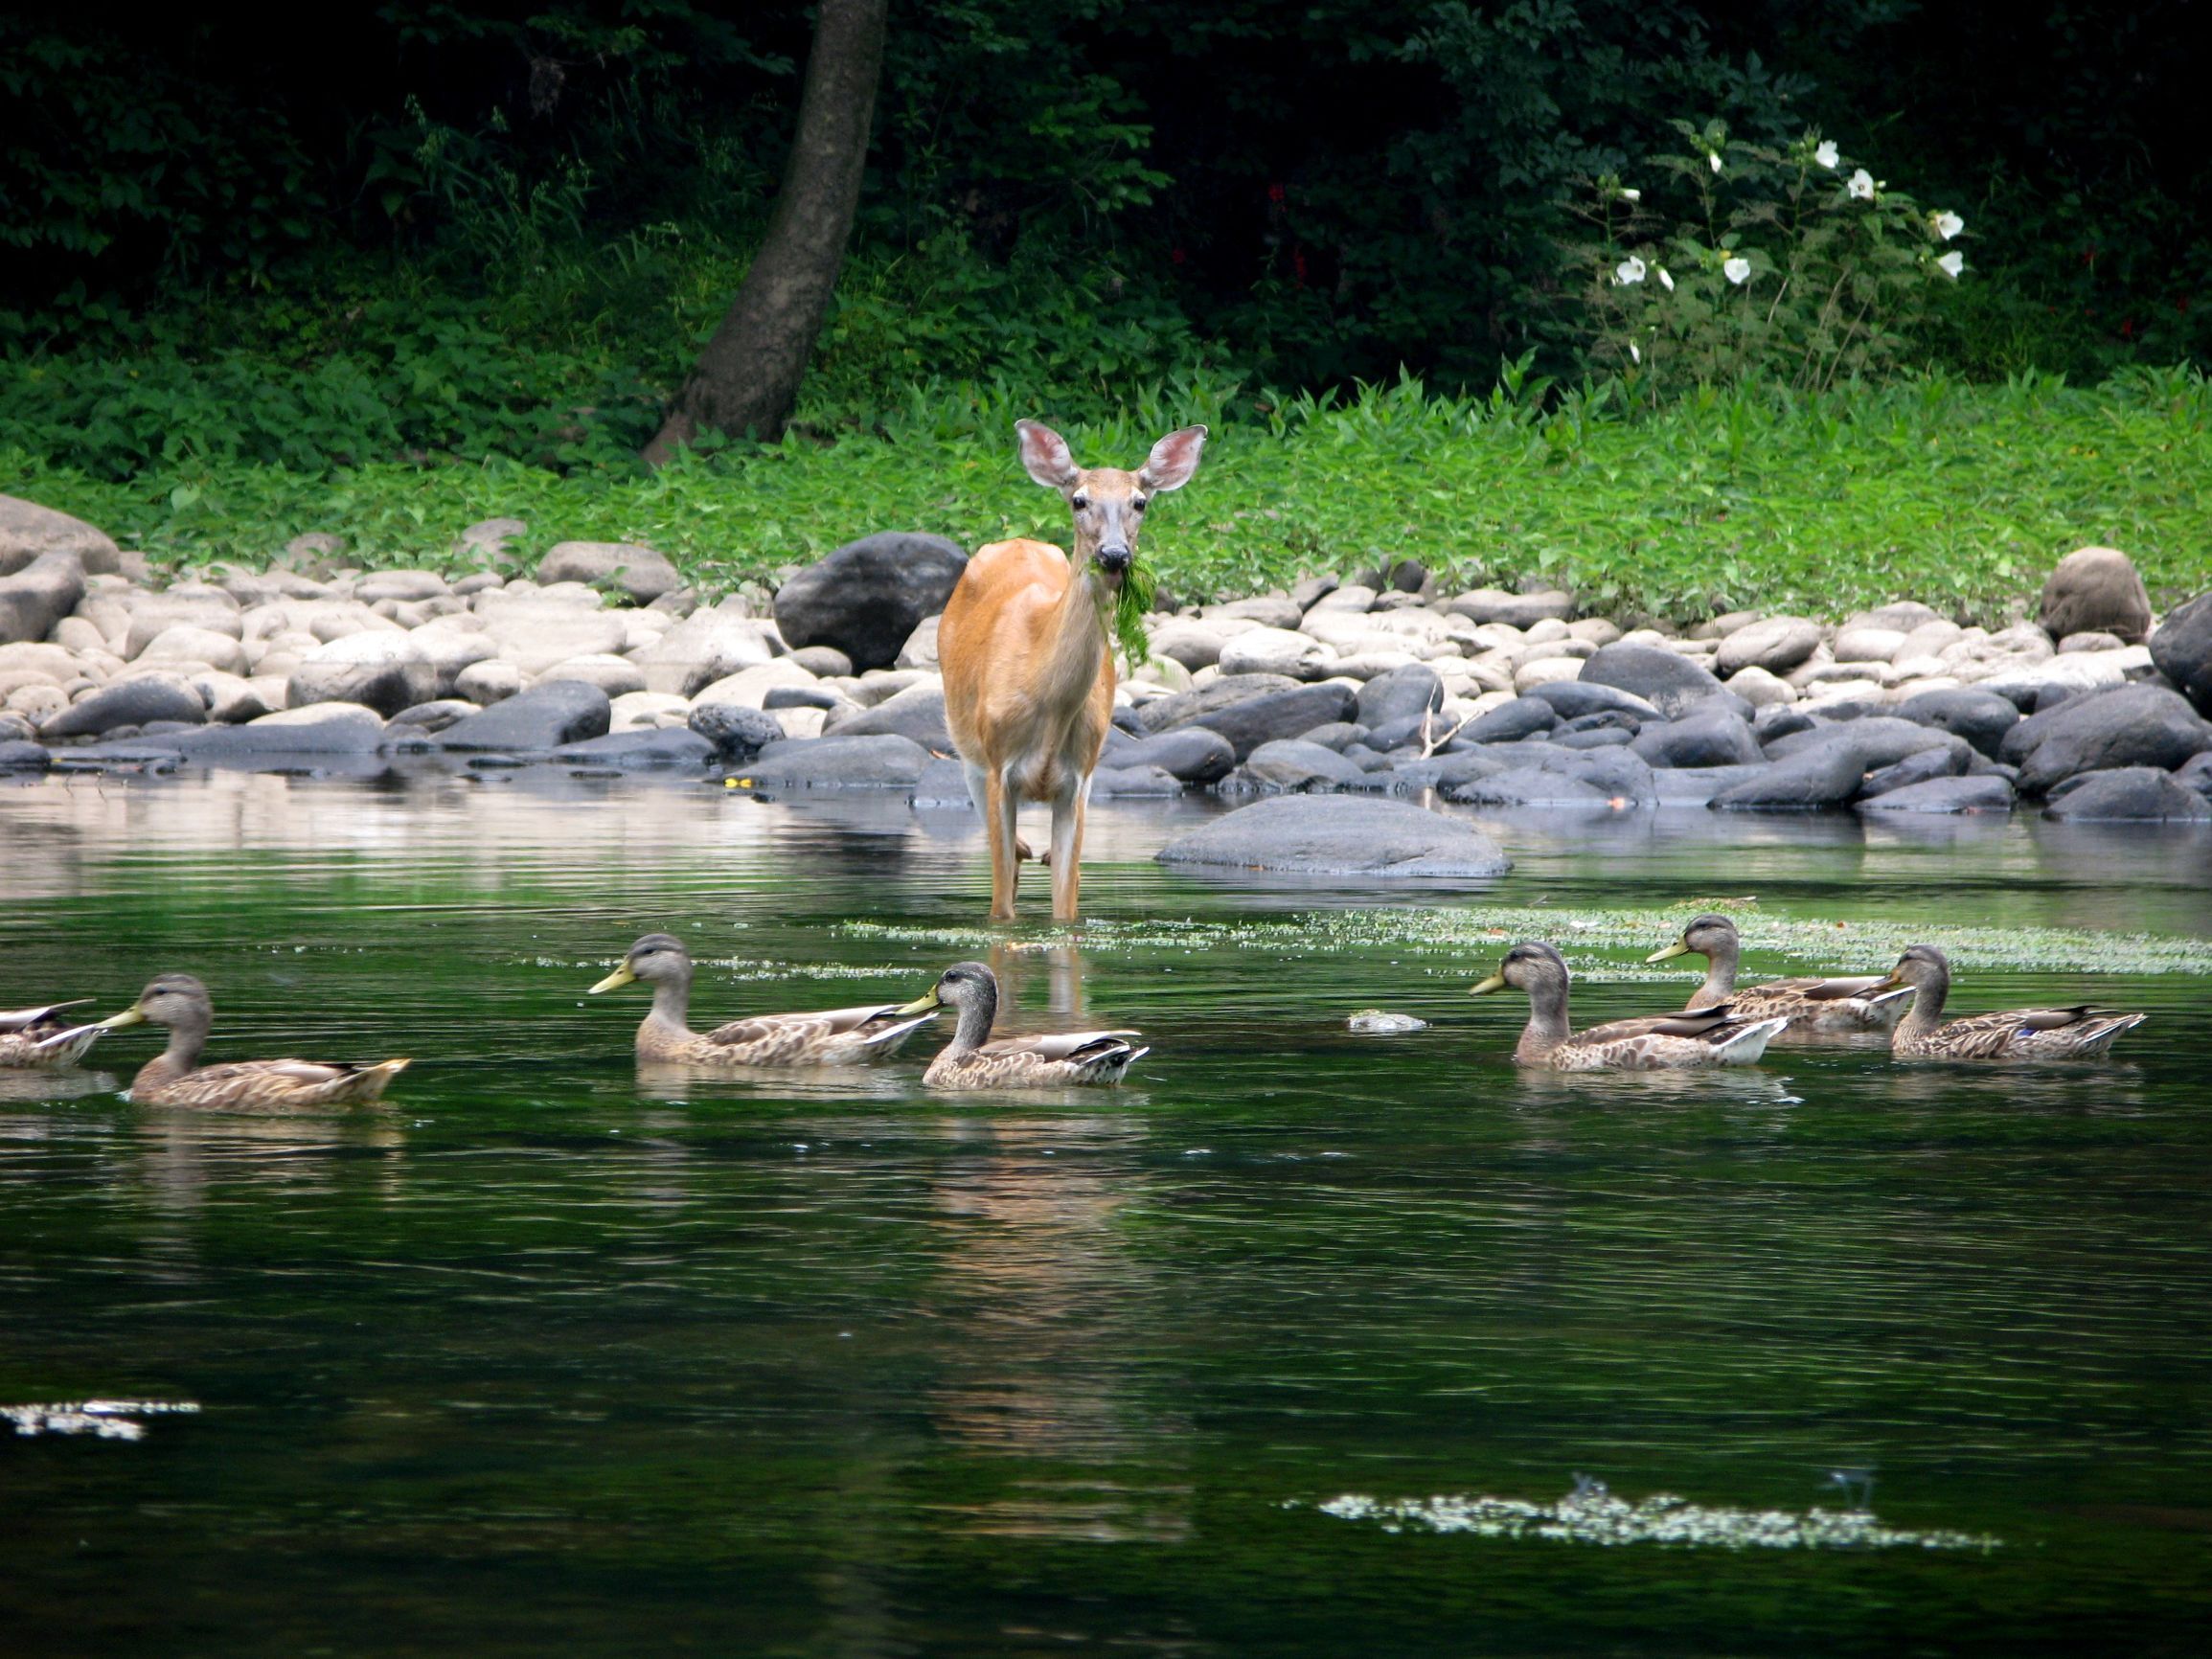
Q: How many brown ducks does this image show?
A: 7